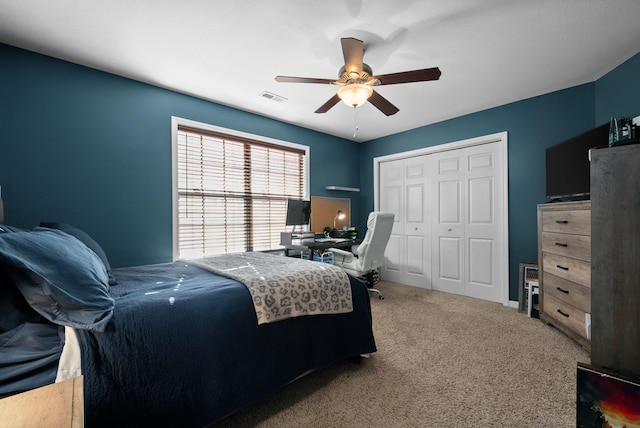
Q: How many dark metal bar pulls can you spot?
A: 5